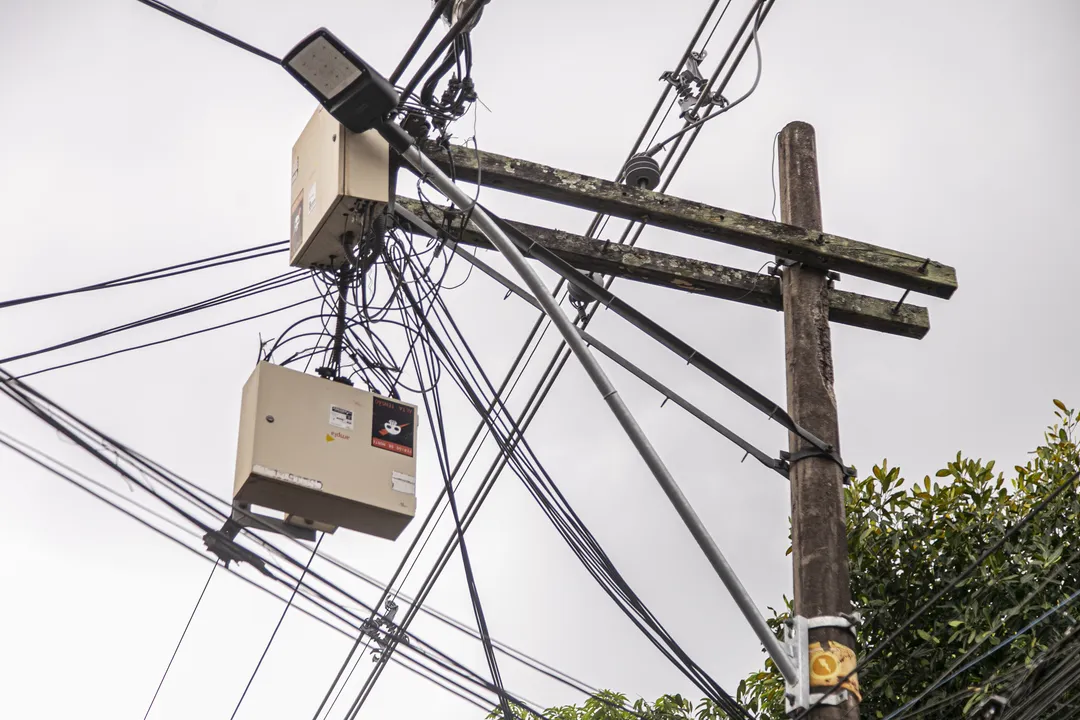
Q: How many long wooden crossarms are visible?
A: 2